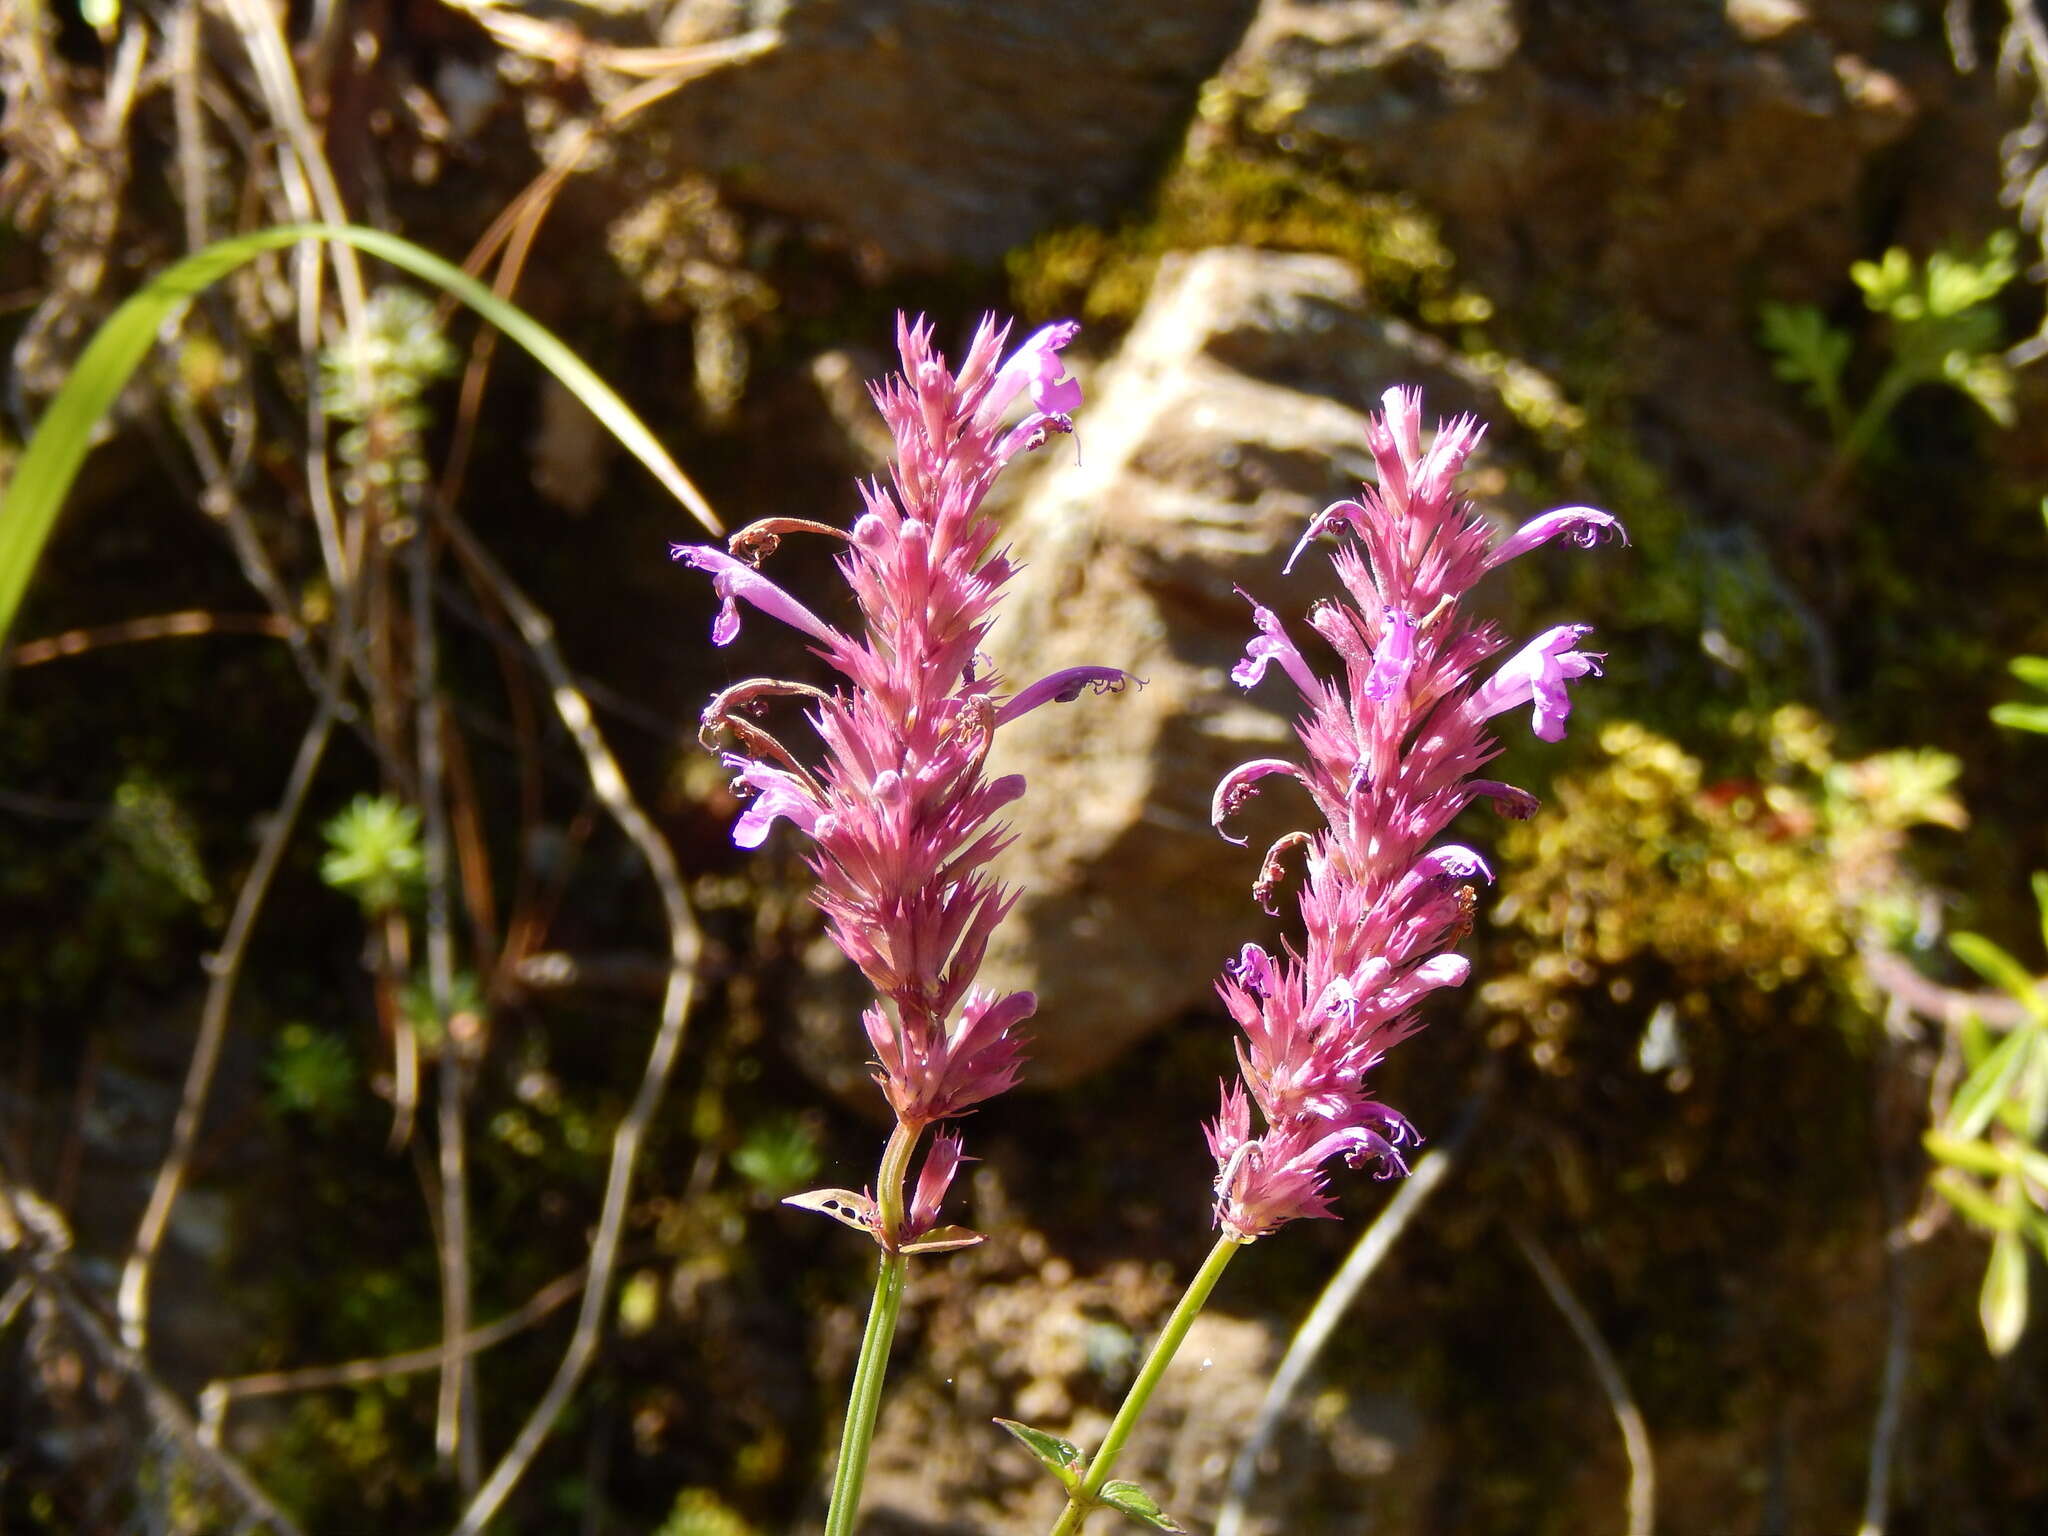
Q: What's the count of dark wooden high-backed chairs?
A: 0